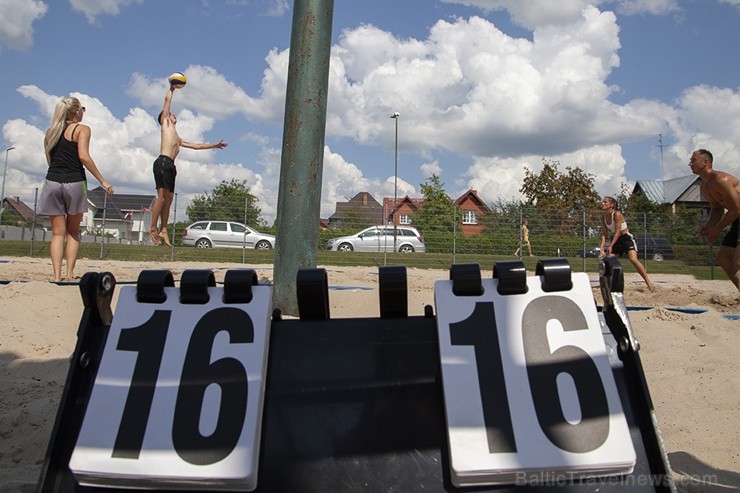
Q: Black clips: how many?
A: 8